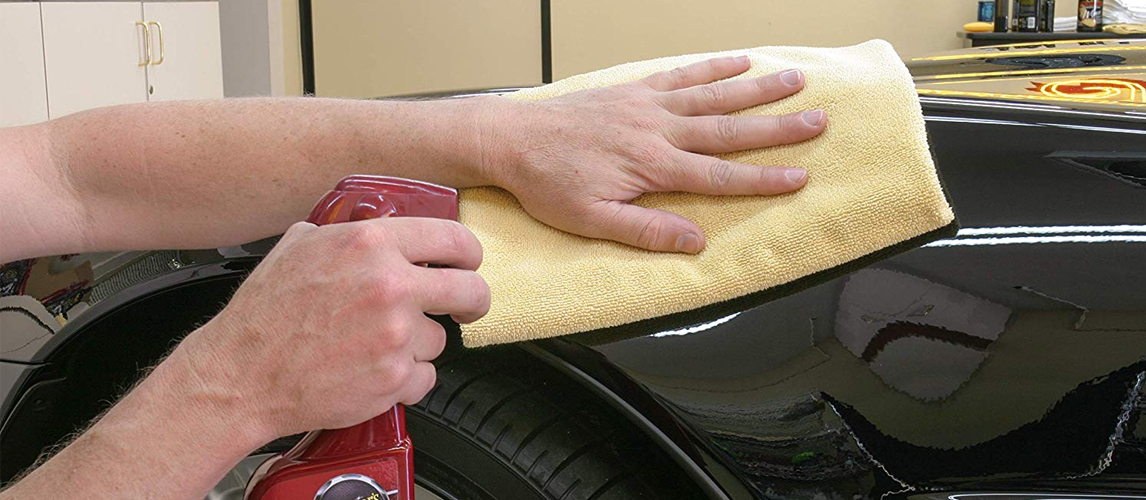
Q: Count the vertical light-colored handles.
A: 2